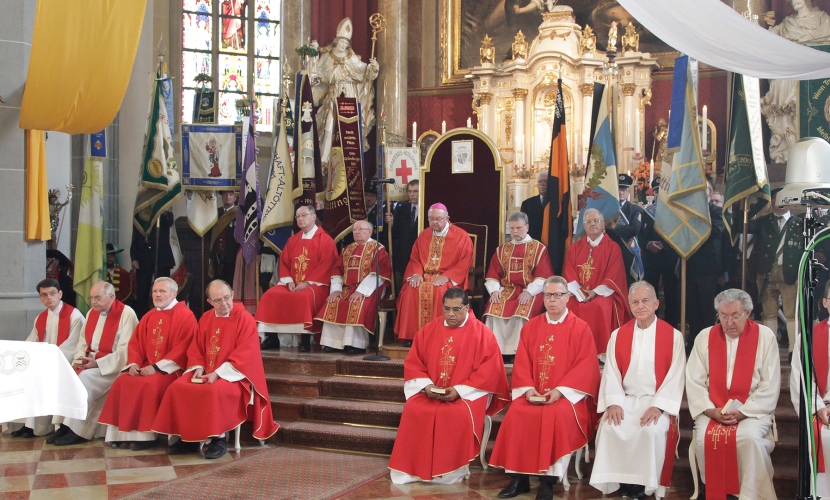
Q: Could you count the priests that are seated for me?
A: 14